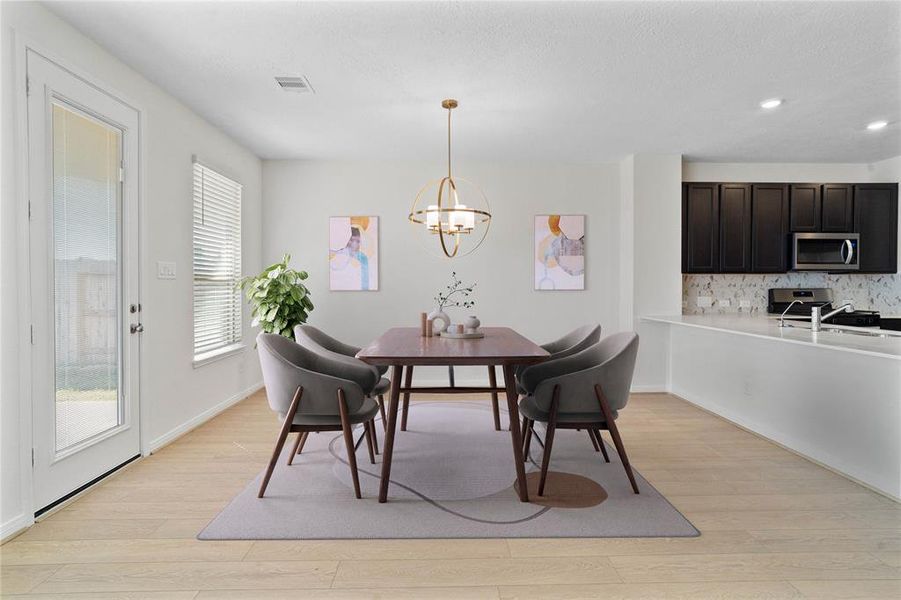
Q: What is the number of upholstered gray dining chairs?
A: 4